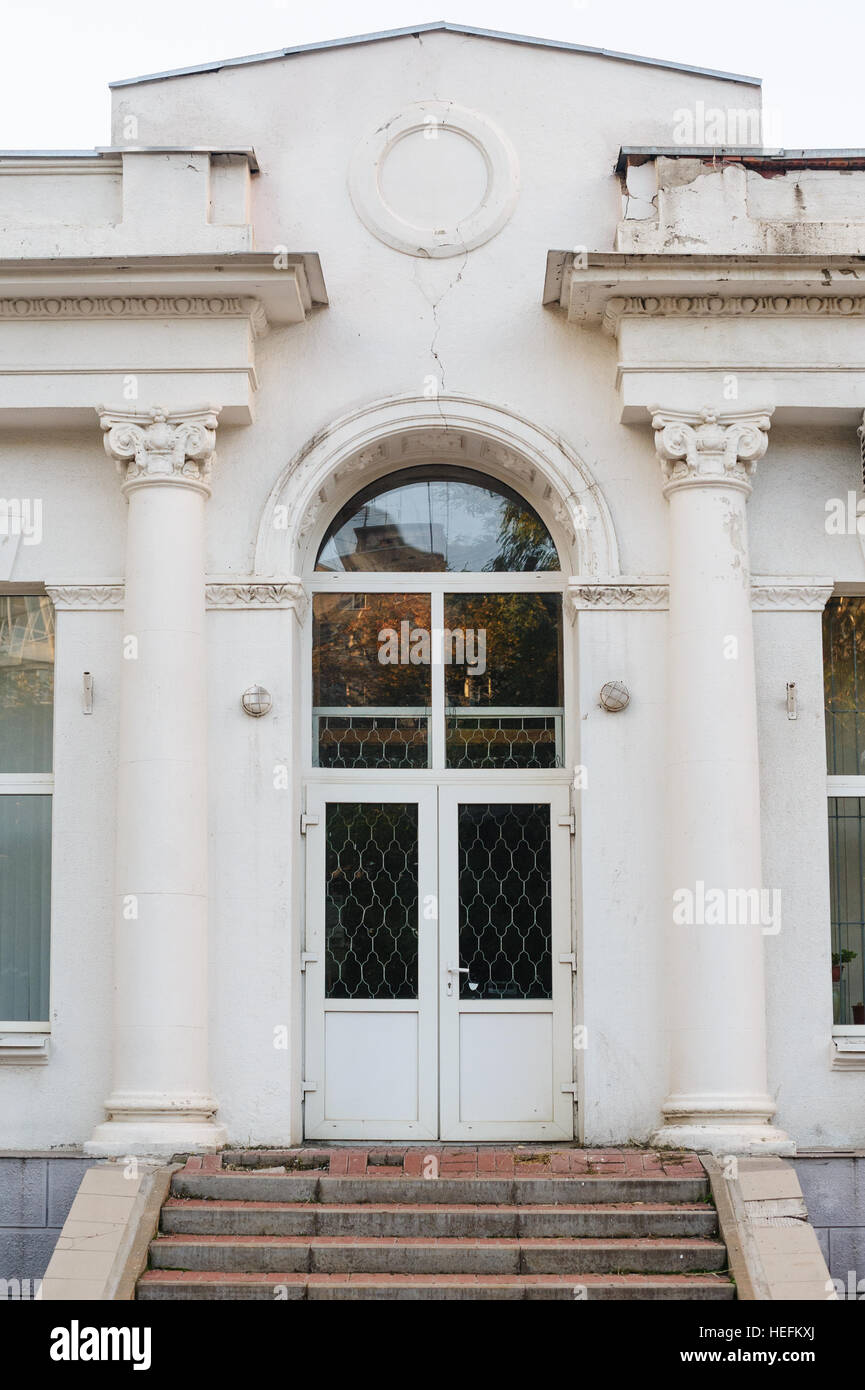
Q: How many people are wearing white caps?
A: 0